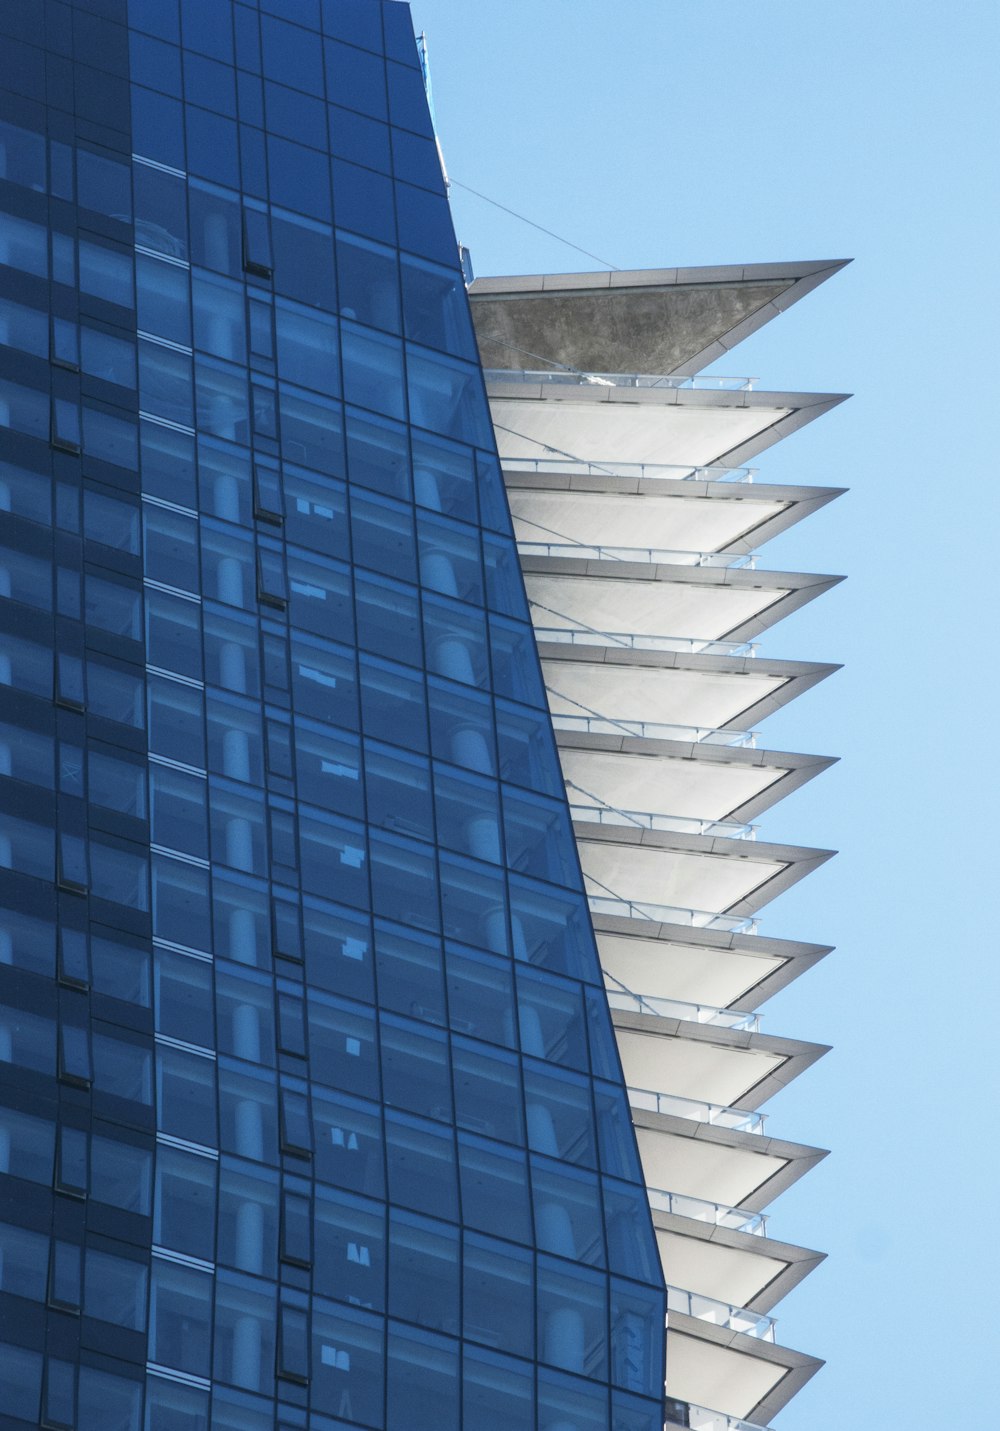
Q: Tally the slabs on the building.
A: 12